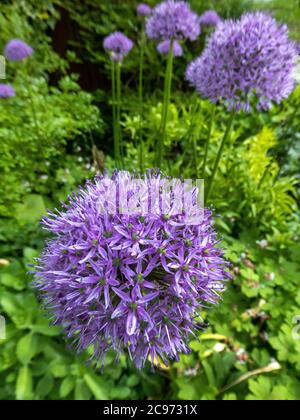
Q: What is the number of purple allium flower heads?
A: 9